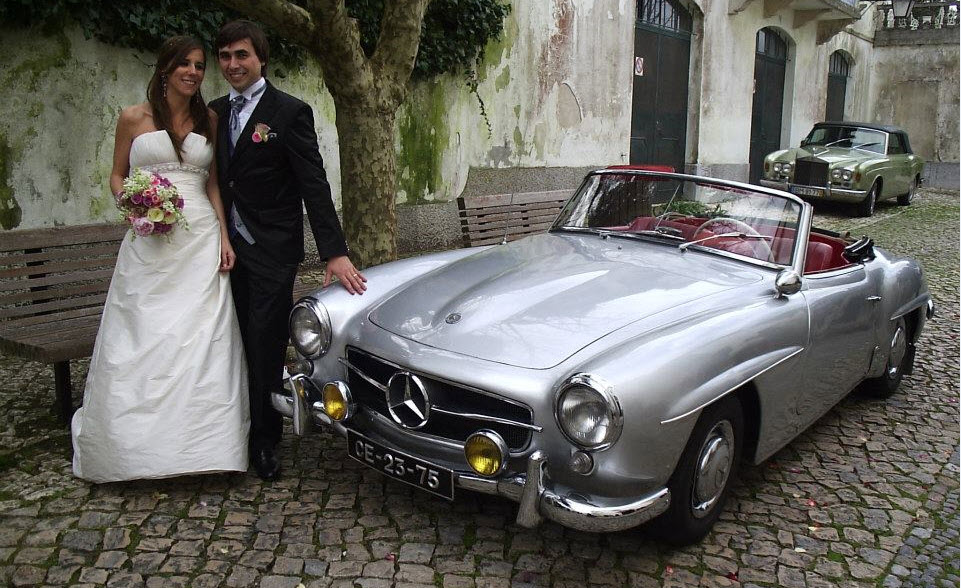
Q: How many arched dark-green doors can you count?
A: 3